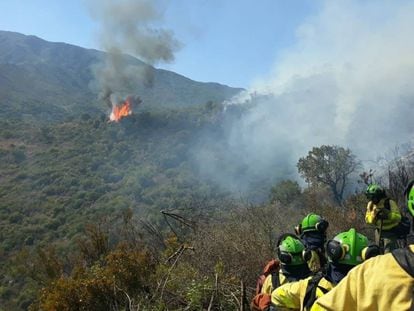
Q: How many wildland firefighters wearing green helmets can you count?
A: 5